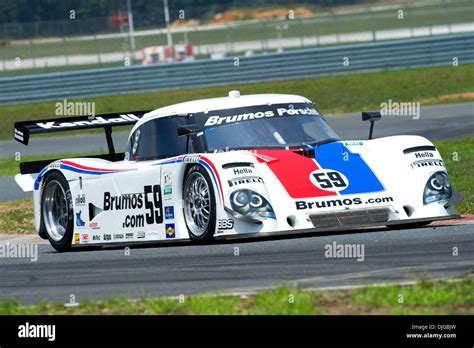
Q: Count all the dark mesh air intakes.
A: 1